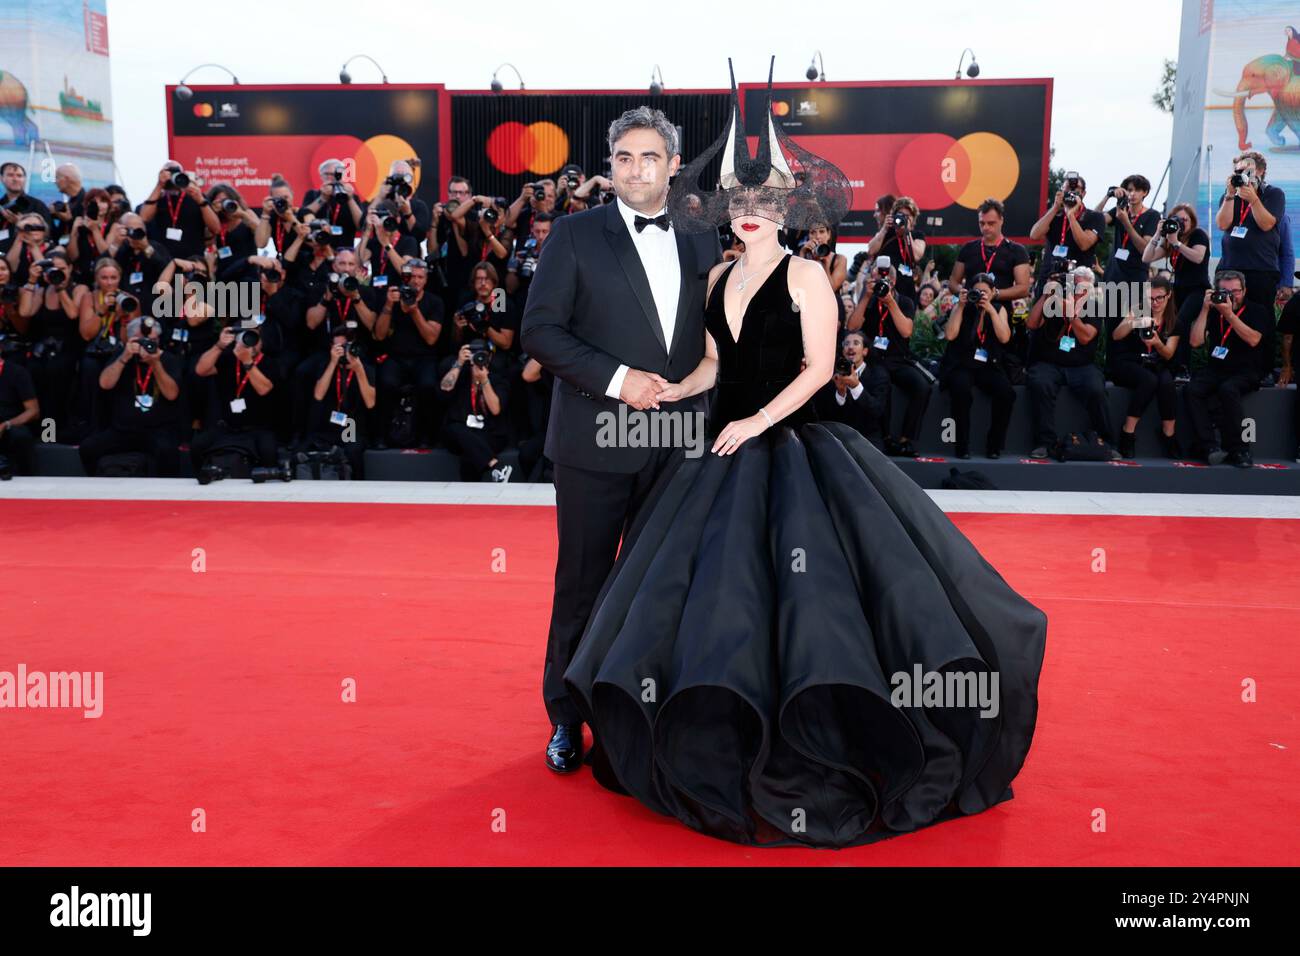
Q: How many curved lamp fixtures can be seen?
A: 6